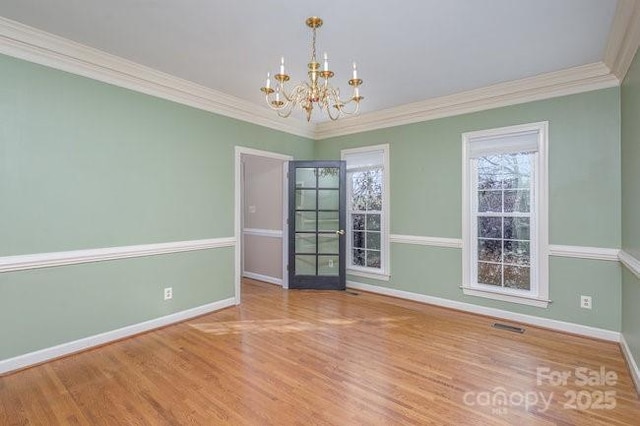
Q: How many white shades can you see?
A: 2